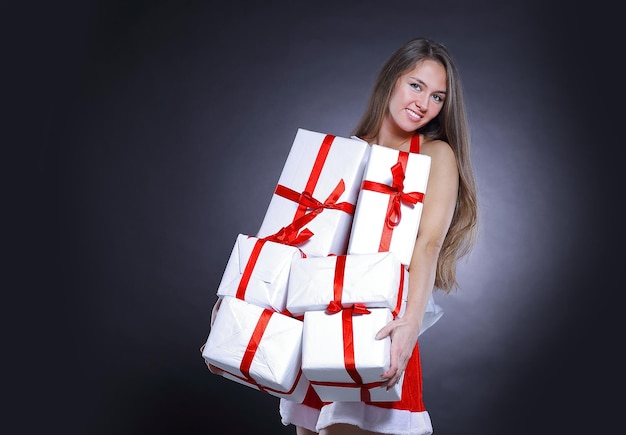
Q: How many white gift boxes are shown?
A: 6